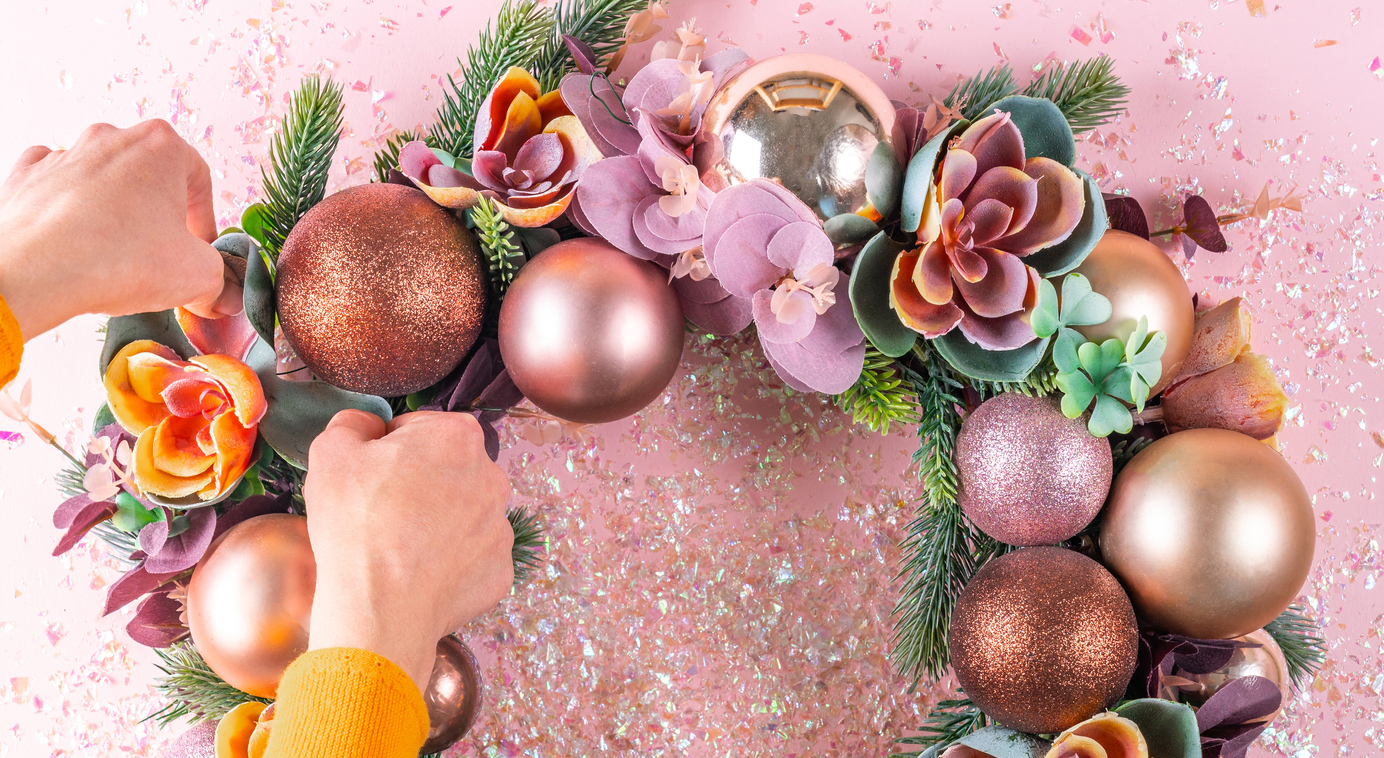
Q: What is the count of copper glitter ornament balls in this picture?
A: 2